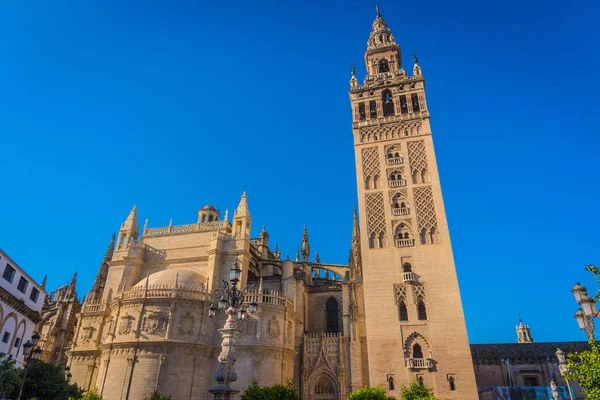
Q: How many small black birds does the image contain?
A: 0